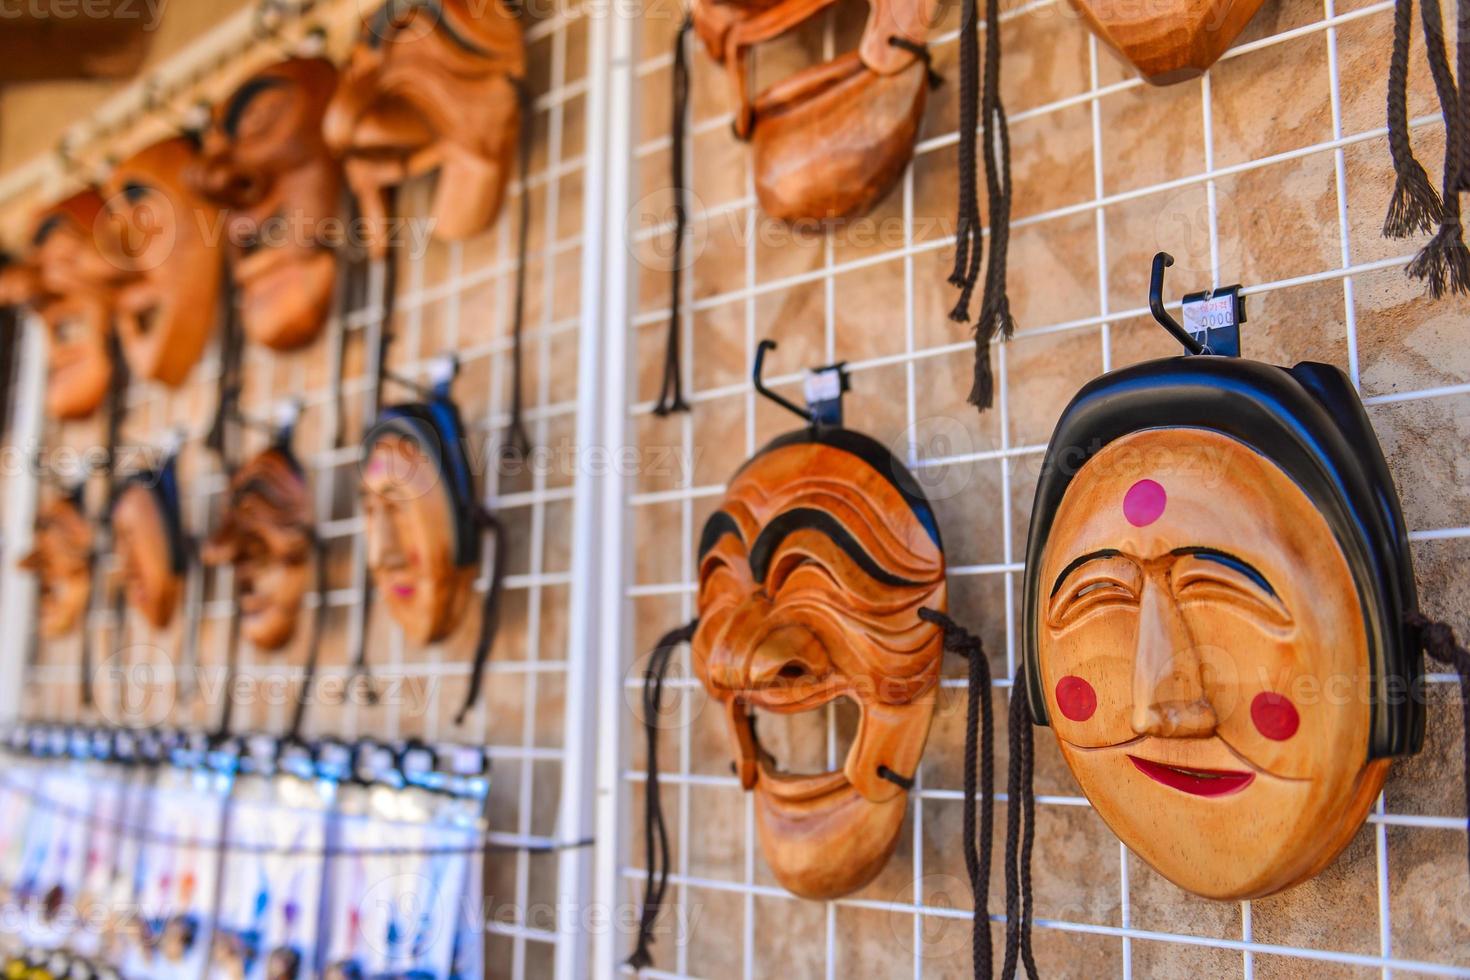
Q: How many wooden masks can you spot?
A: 12